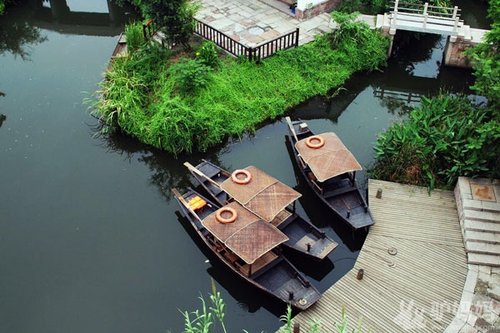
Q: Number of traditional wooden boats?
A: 3